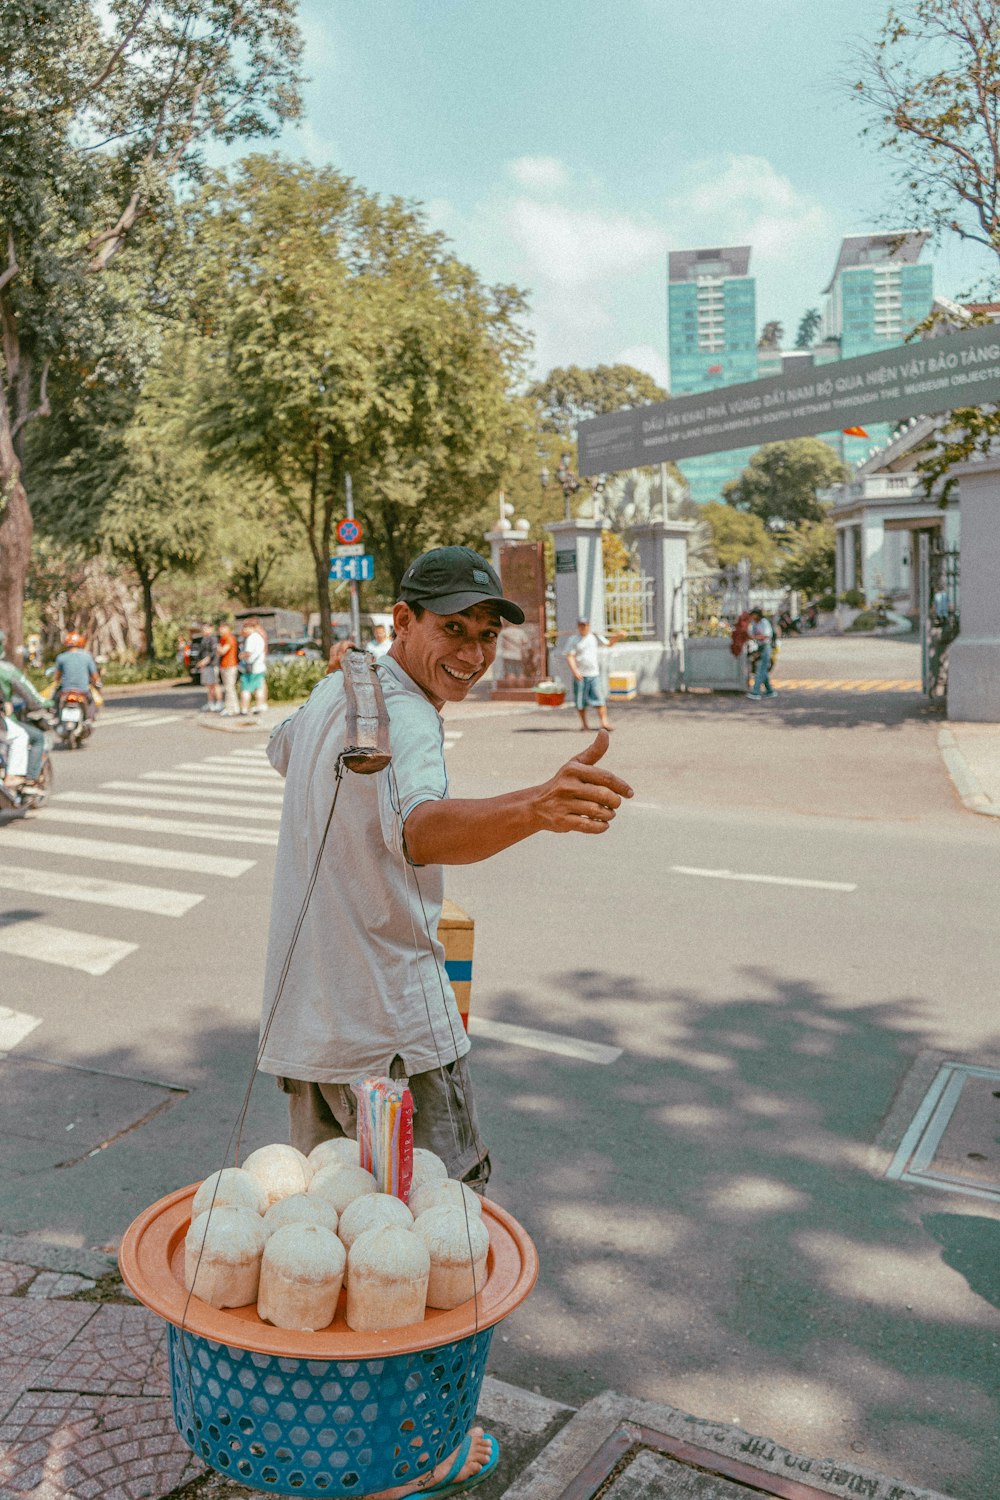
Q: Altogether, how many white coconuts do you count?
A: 12